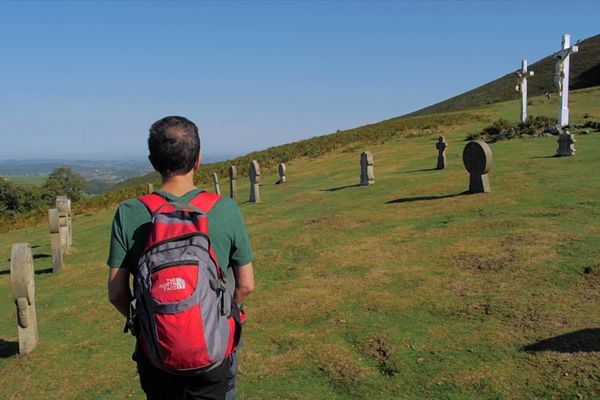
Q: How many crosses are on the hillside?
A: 2